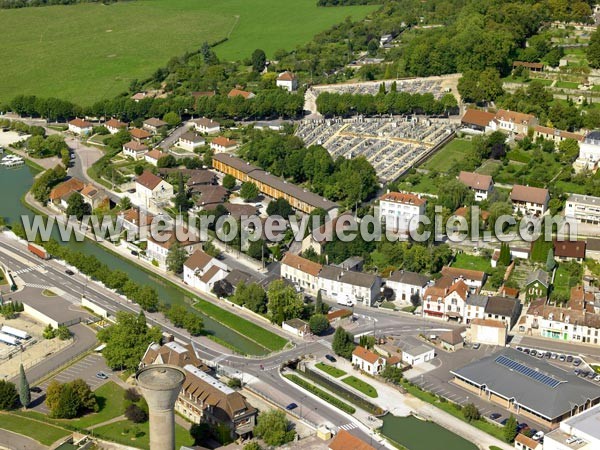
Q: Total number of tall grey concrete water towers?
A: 1